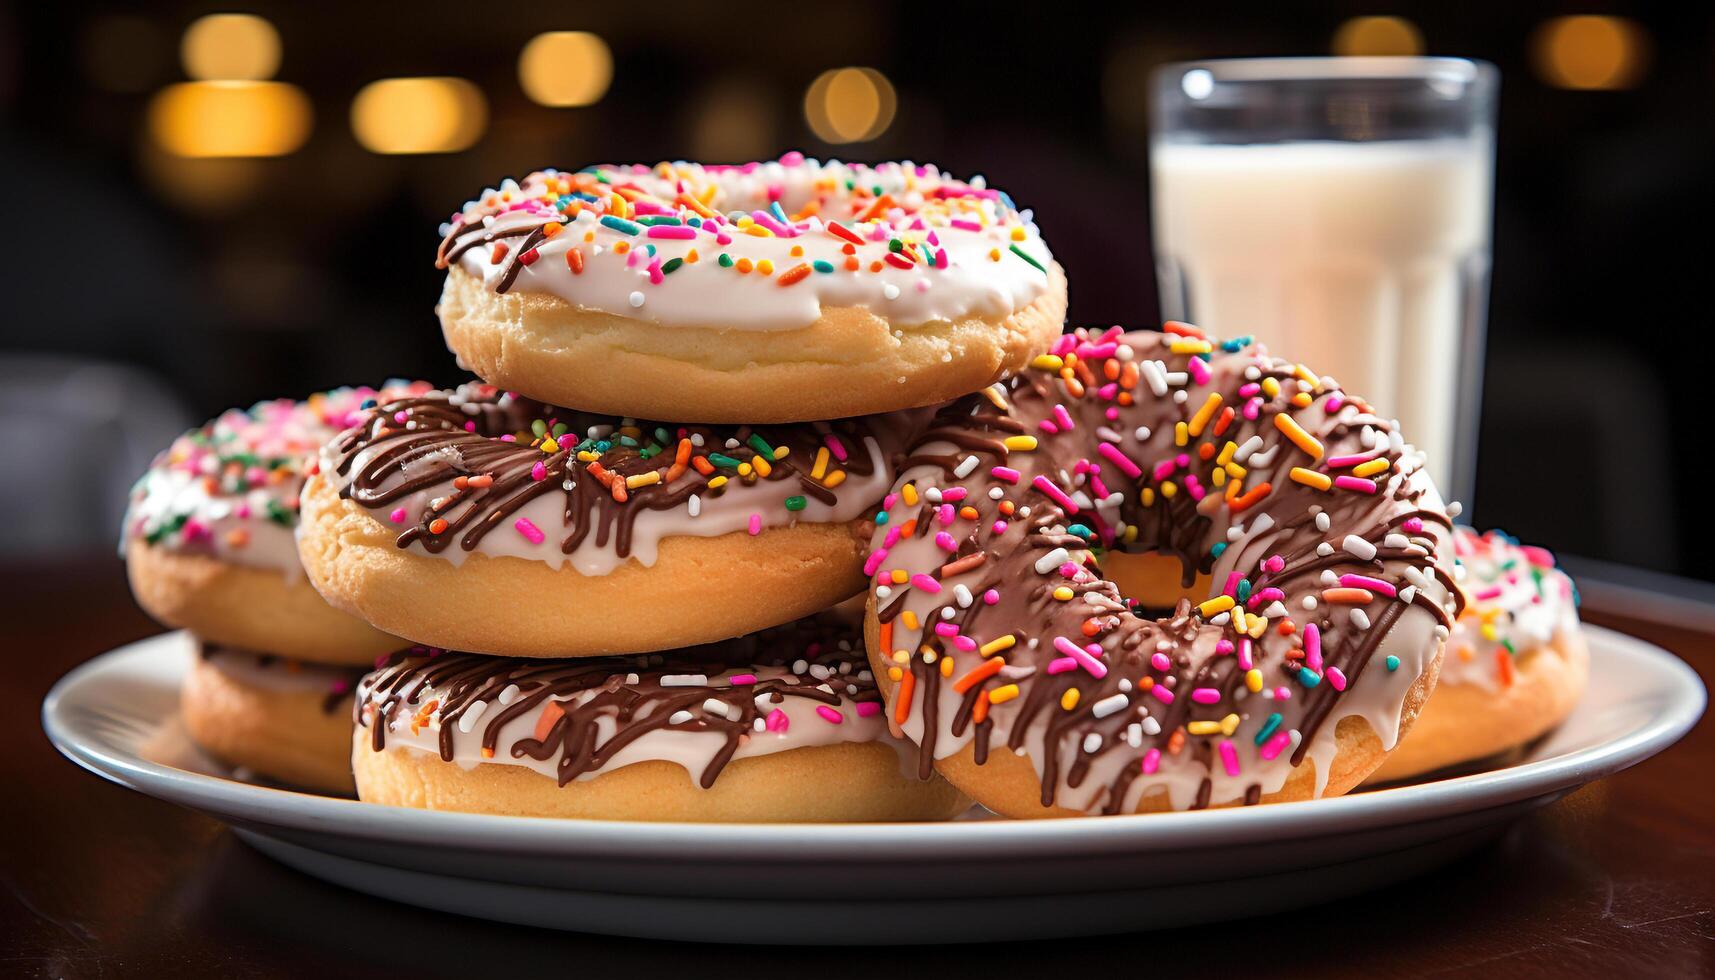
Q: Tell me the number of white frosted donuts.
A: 3